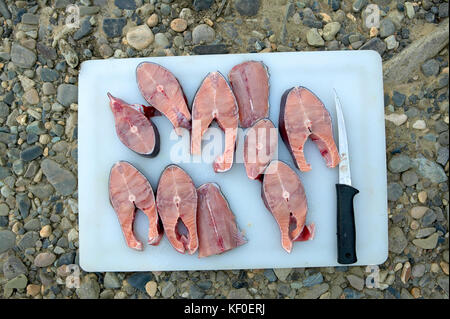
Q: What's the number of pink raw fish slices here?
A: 10